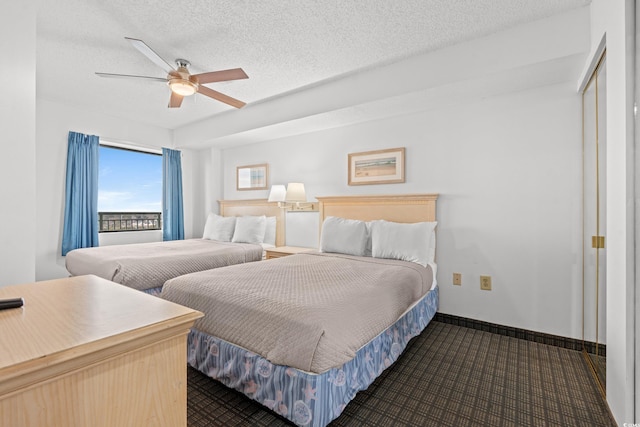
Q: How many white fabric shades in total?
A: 2